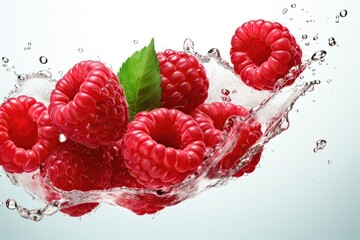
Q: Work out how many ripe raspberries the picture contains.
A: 8